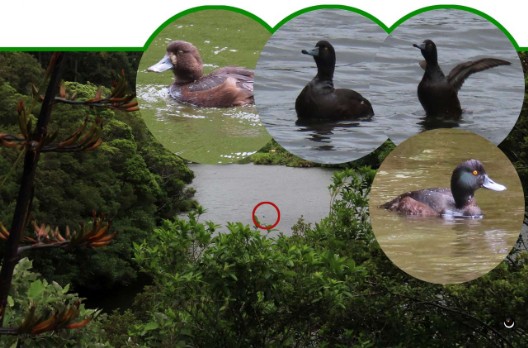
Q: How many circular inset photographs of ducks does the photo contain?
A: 4